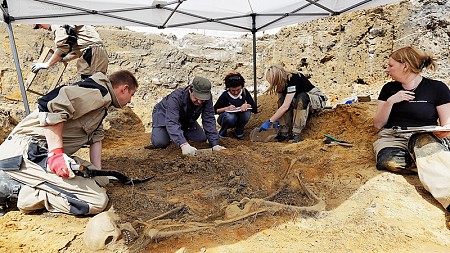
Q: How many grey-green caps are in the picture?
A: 1